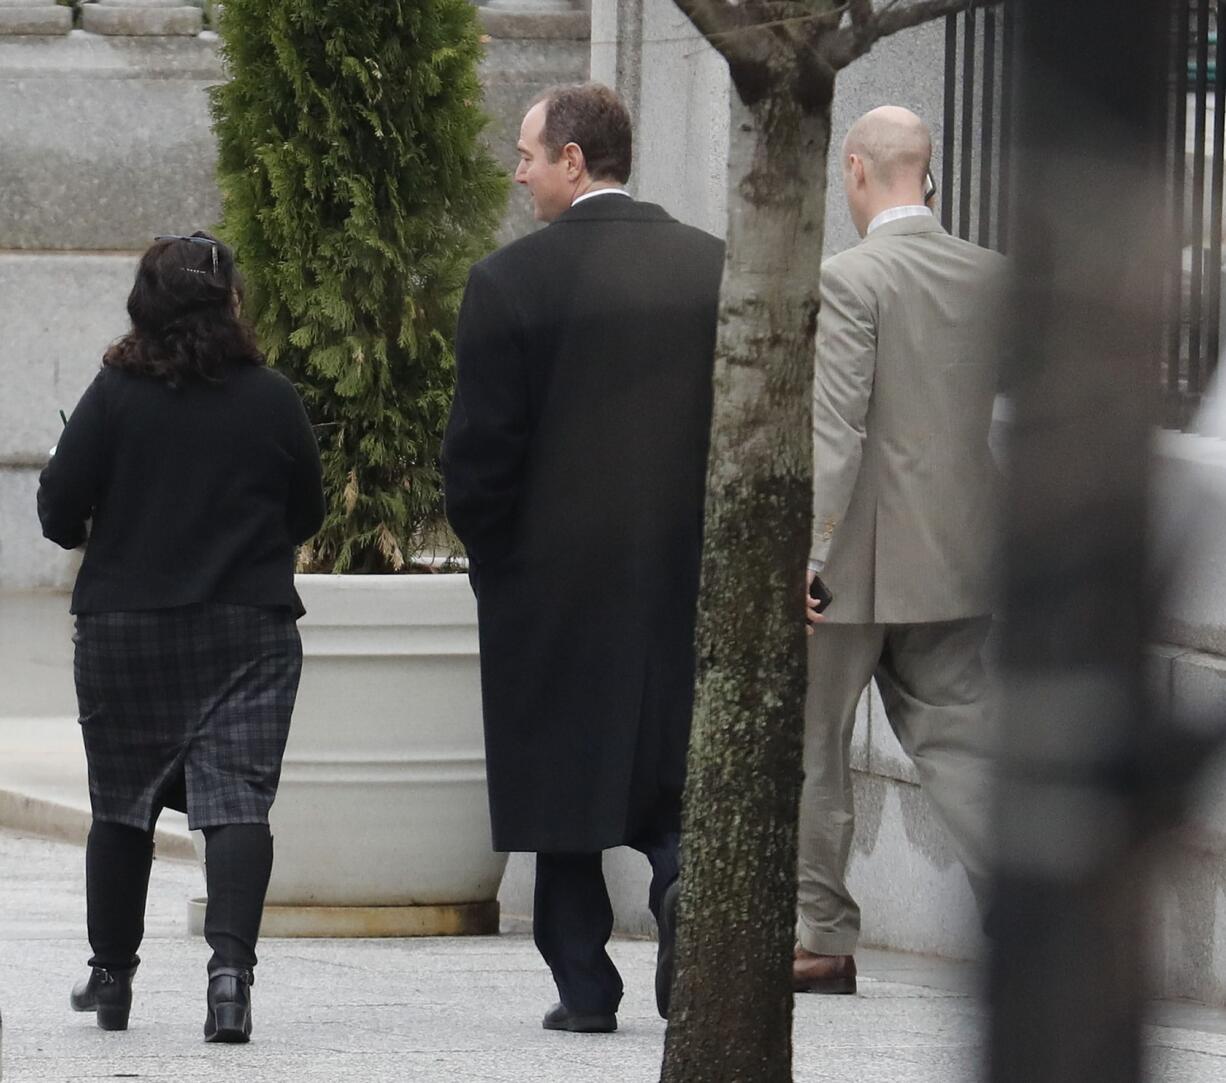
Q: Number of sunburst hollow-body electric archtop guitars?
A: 0